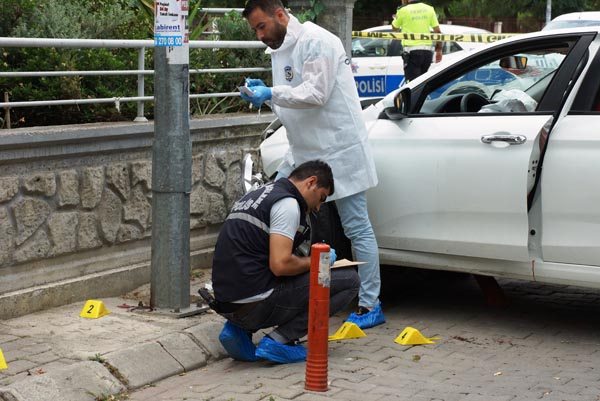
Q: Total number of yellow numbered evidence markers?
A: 4